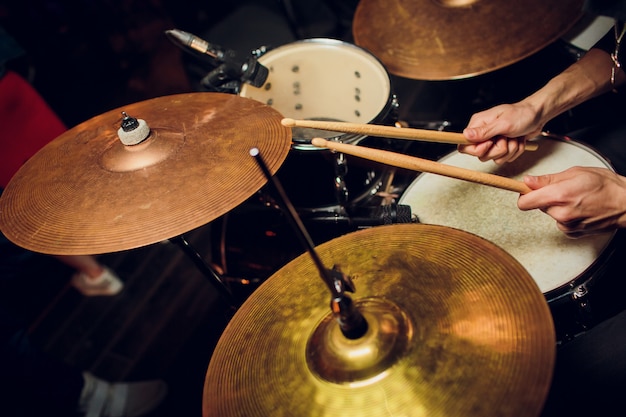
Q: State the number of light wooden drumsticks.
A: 2